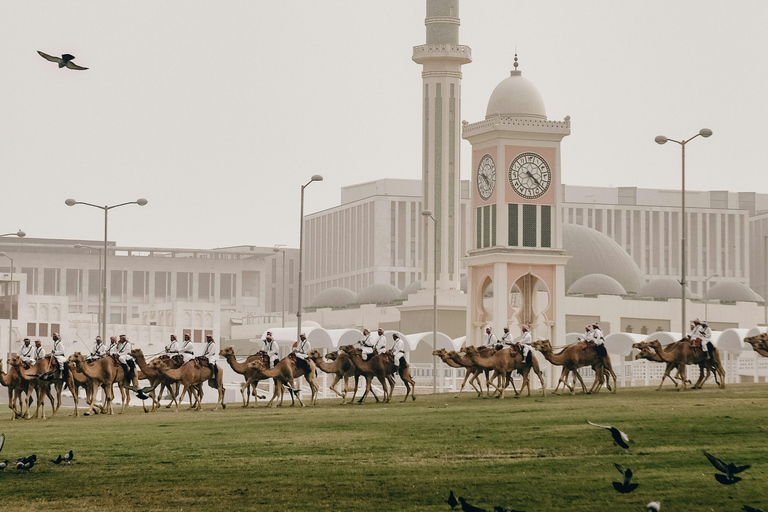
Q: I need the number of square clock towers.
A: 1